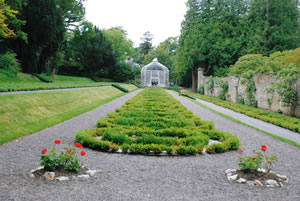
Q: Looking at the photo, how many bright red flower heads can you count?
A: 7